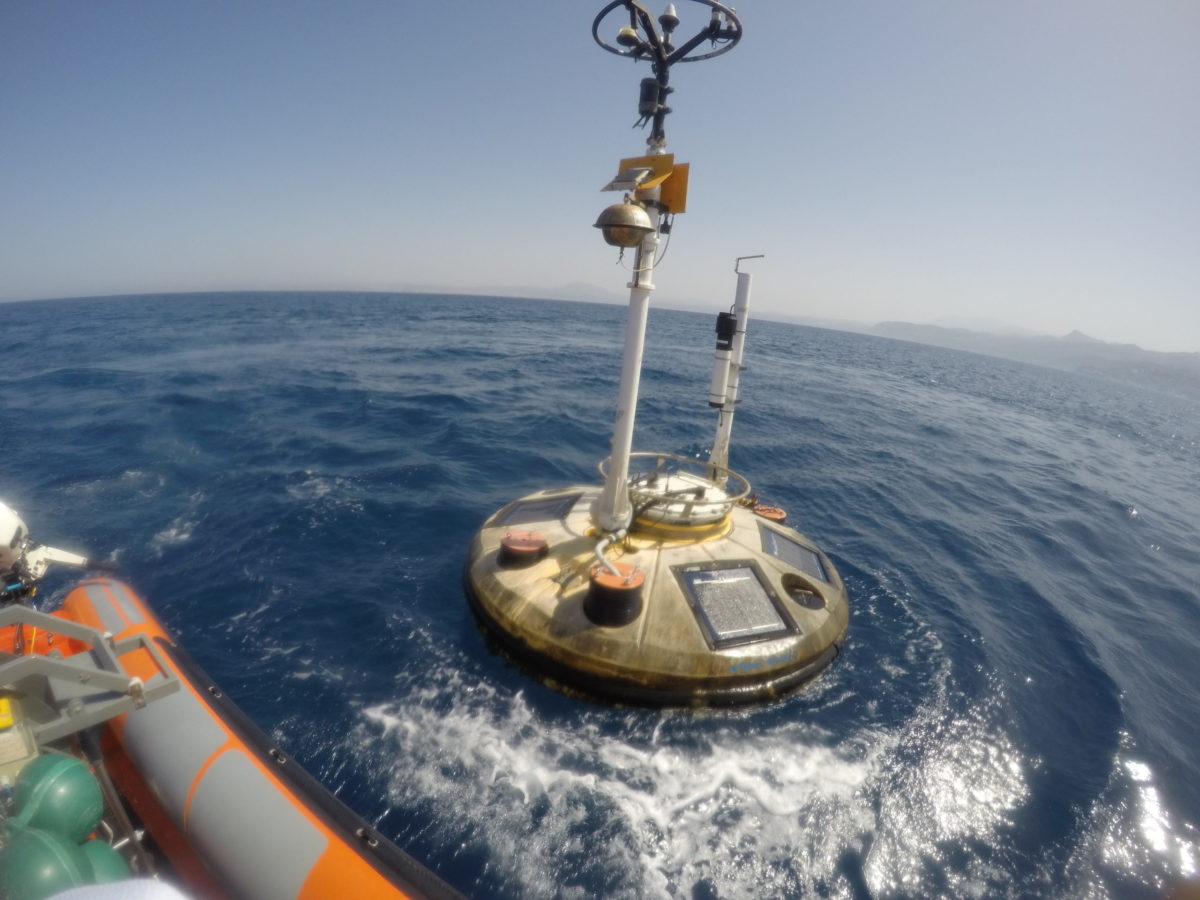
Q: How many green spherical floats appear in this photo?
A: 3